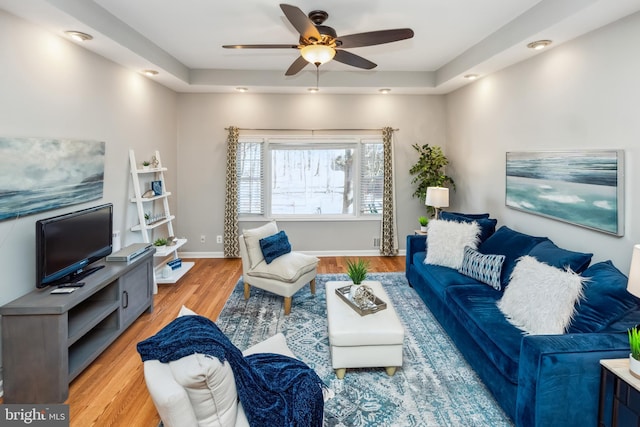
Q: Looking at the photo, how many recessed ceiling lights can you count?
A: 7